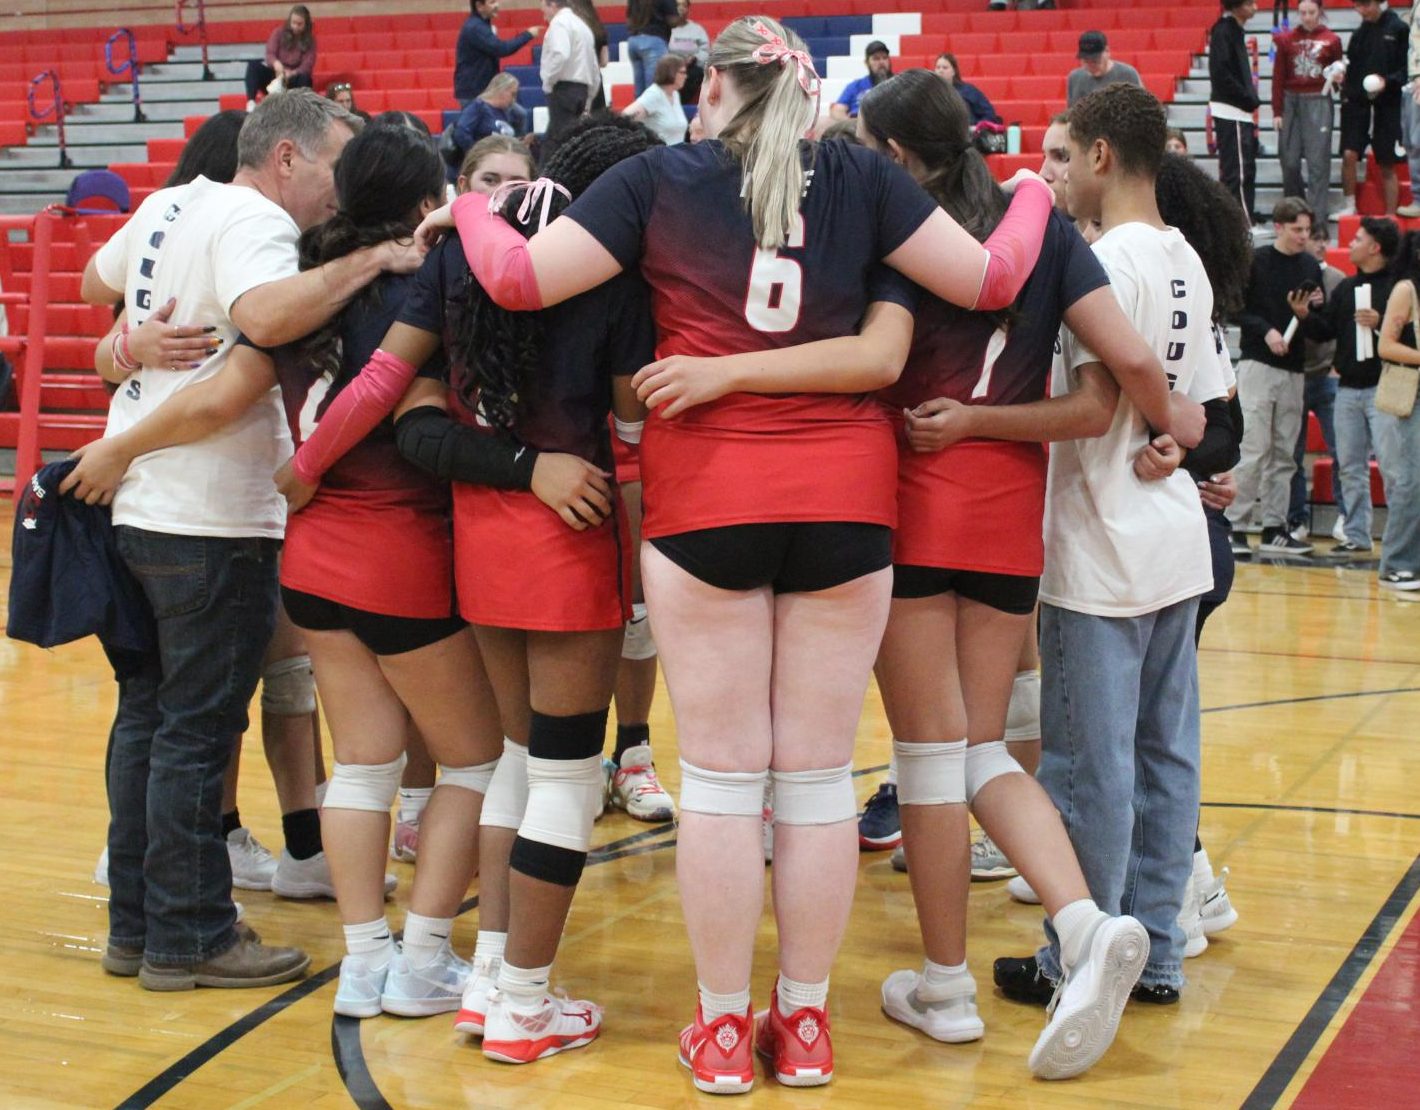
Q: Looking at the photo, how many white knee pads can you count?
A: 11